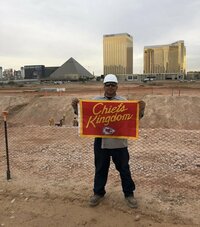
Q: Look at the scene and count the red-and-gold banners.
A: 1